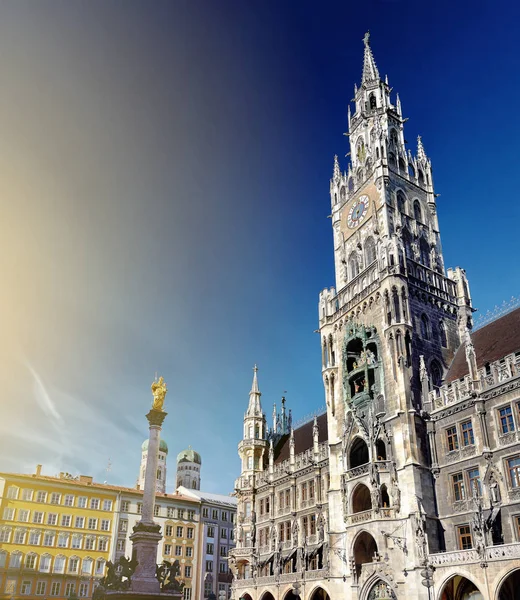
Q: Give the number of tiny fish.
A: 0